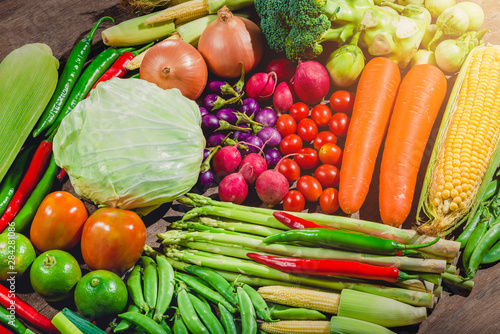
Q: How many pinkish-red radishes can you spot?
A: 8